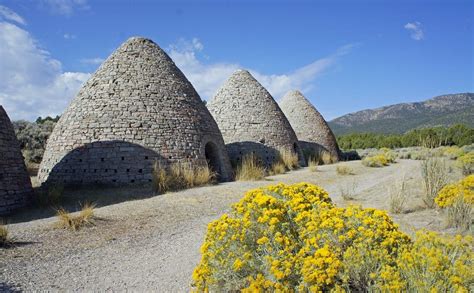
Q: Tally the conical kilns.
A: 4